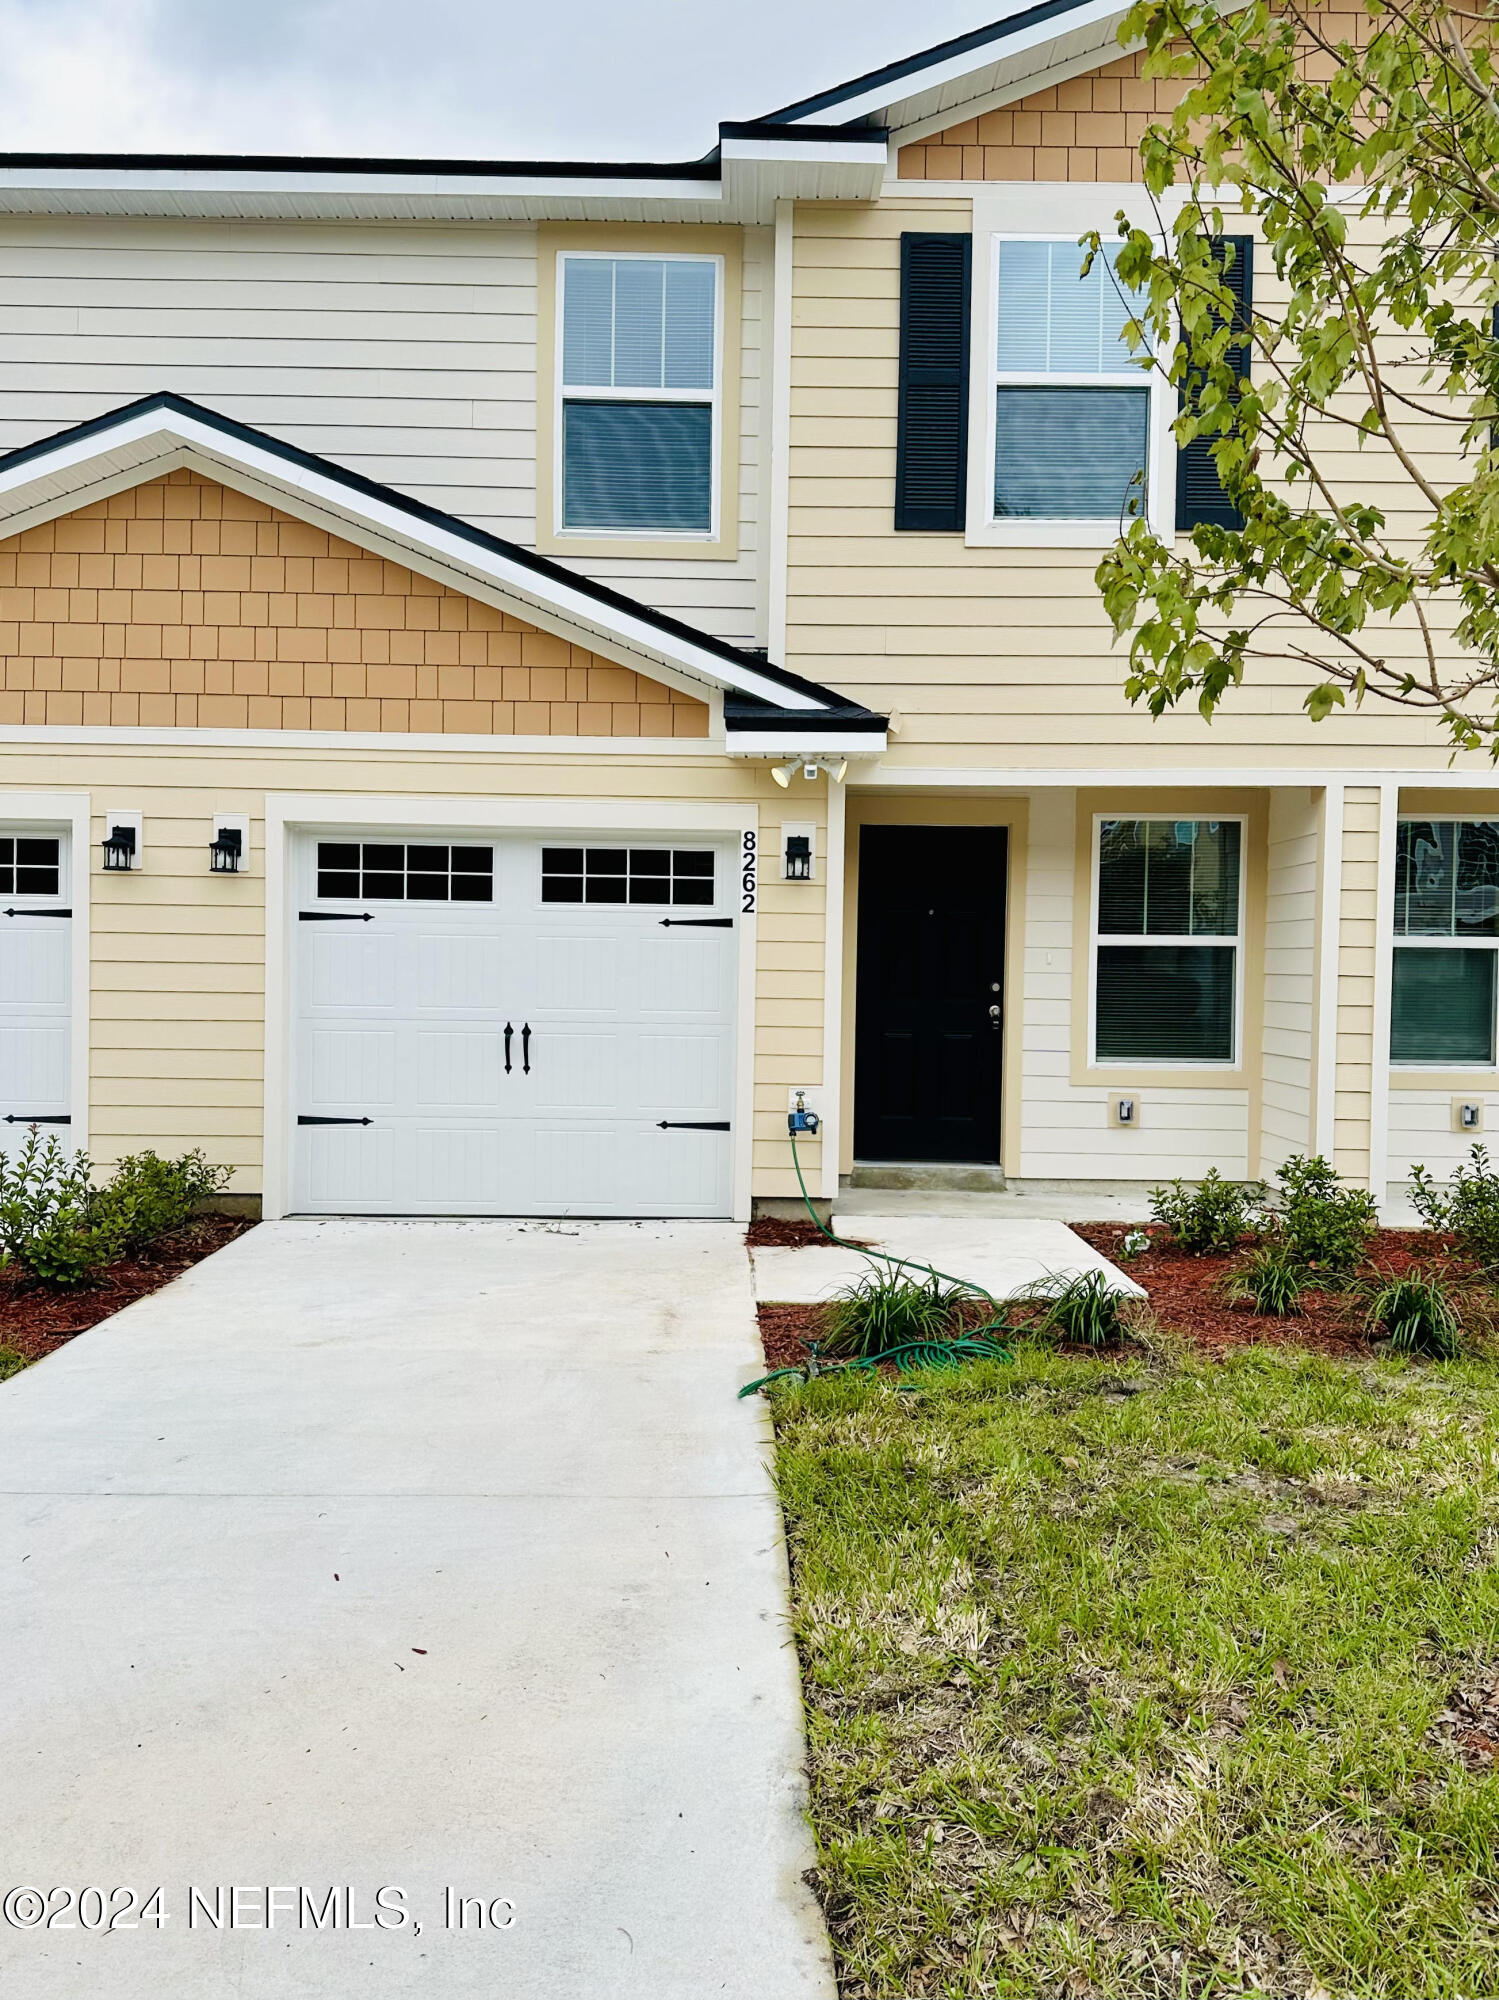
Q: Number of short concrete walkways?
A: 1